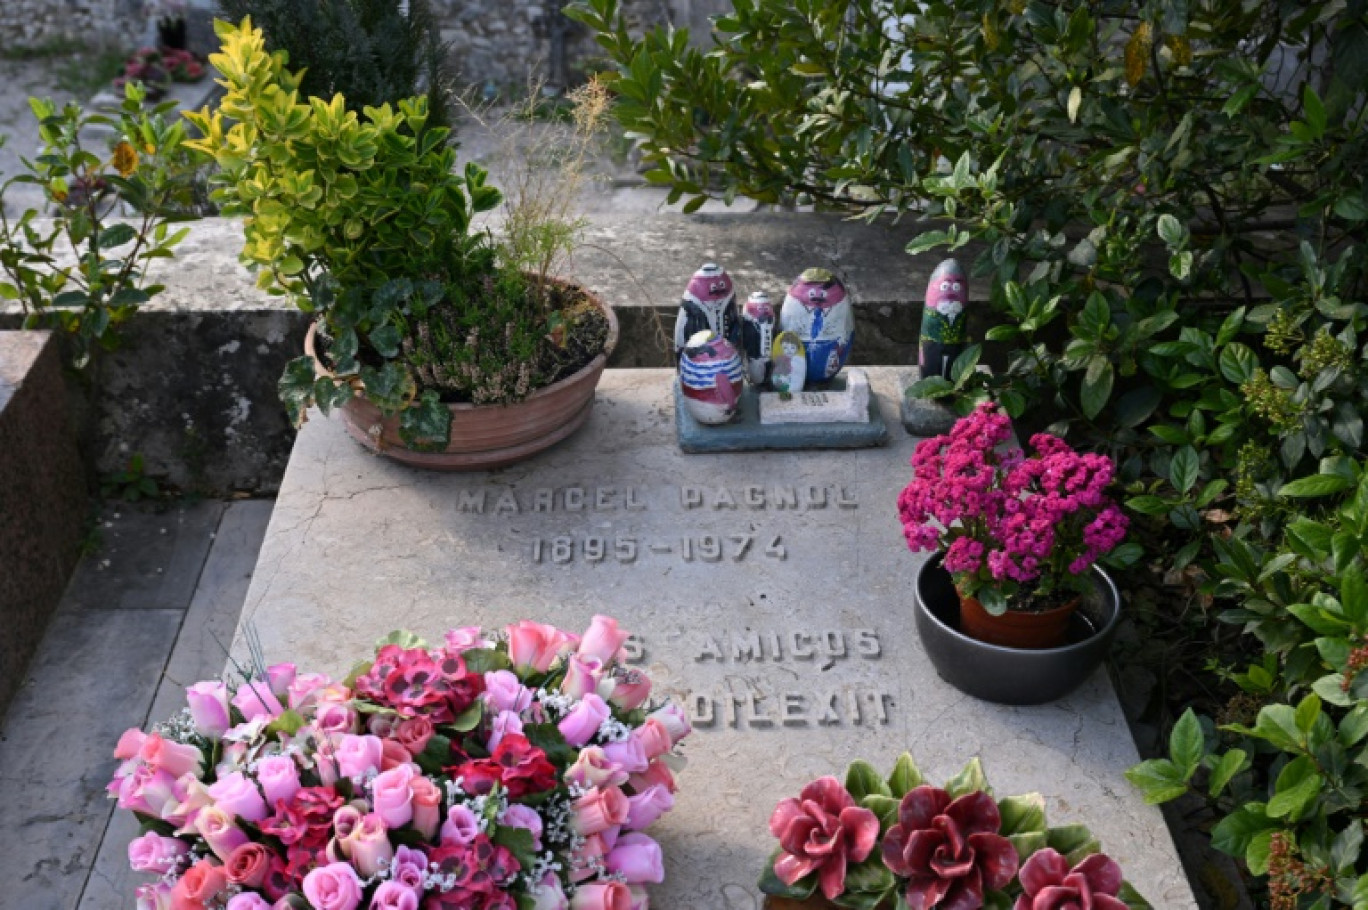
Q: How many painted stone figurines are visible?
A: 6